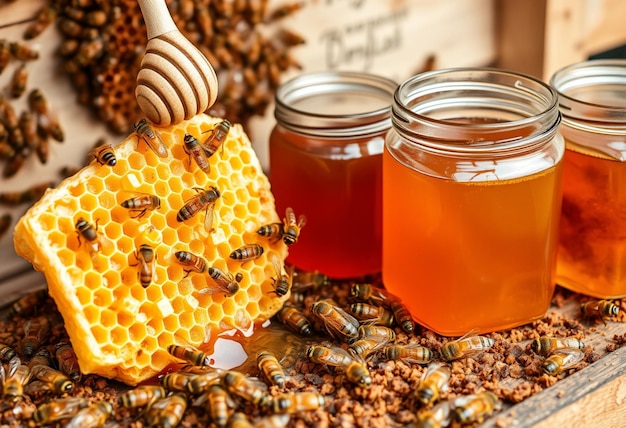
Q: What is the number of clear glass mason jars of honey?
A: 3